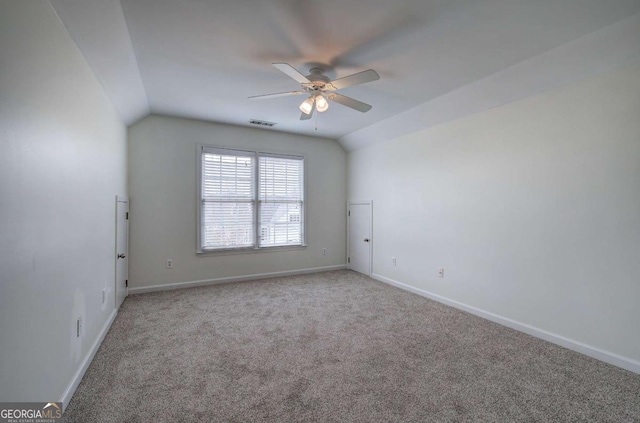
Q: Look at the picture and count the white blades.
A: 5